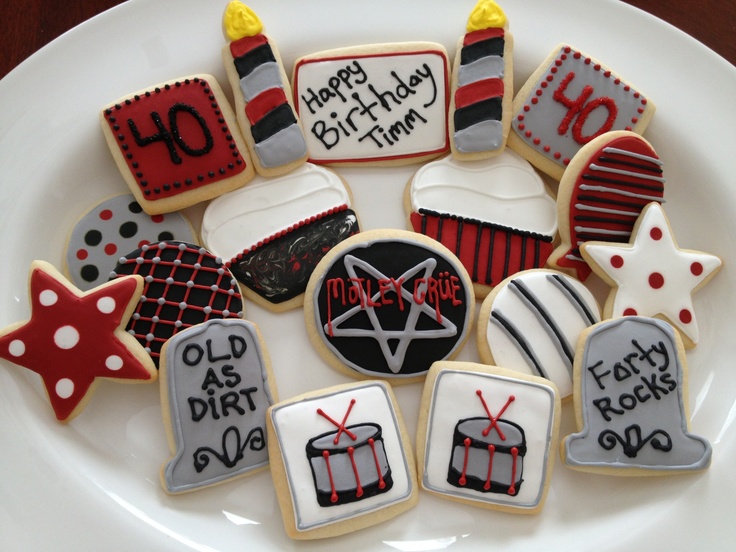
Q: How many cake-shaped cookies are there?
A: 2